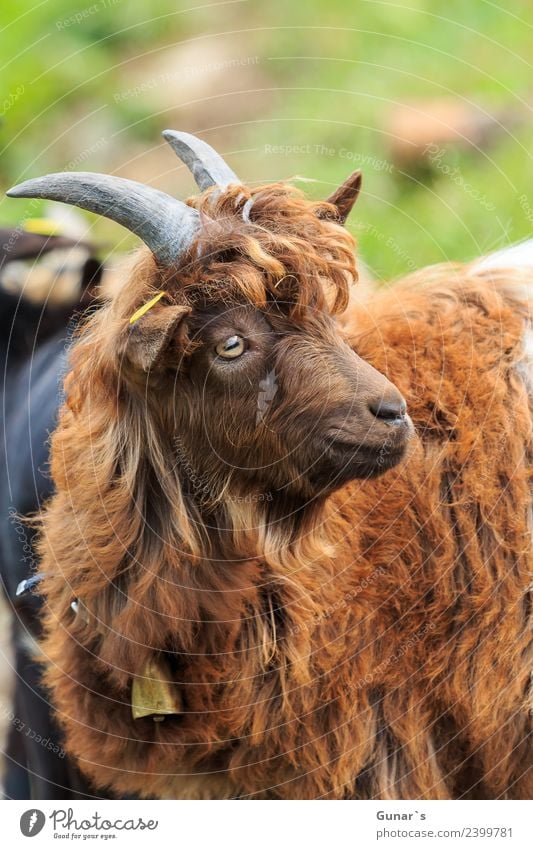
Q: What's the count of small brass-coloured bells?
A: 1